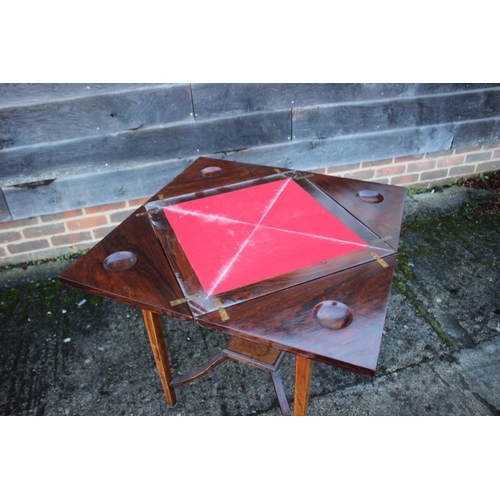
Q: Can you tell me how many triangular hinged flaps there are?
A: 4